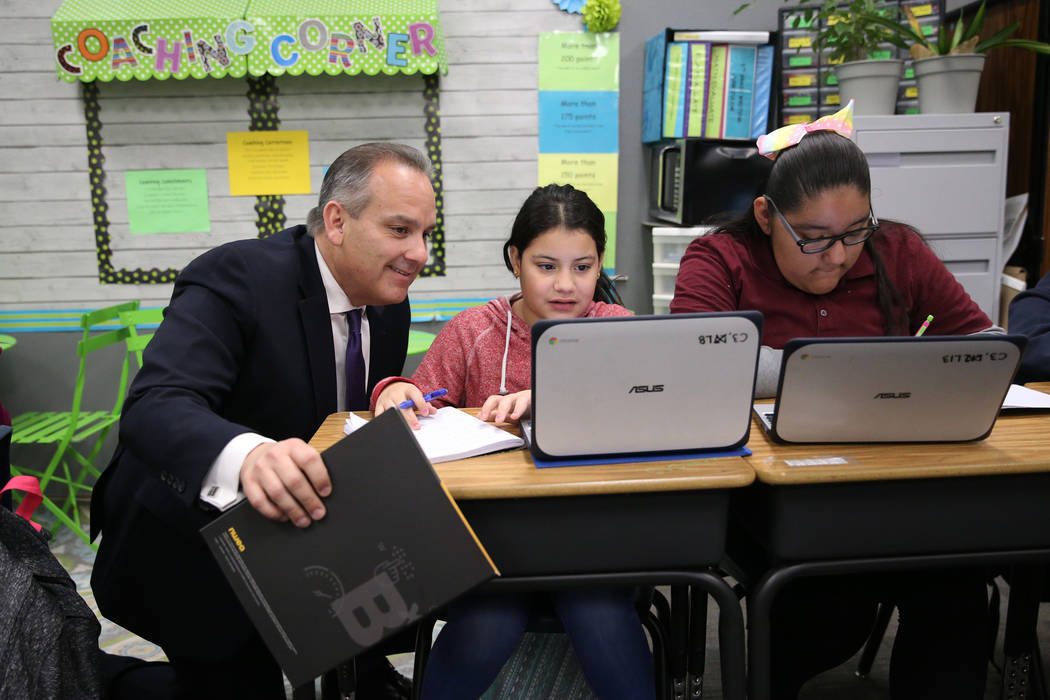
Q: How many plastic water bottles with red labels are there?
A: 0